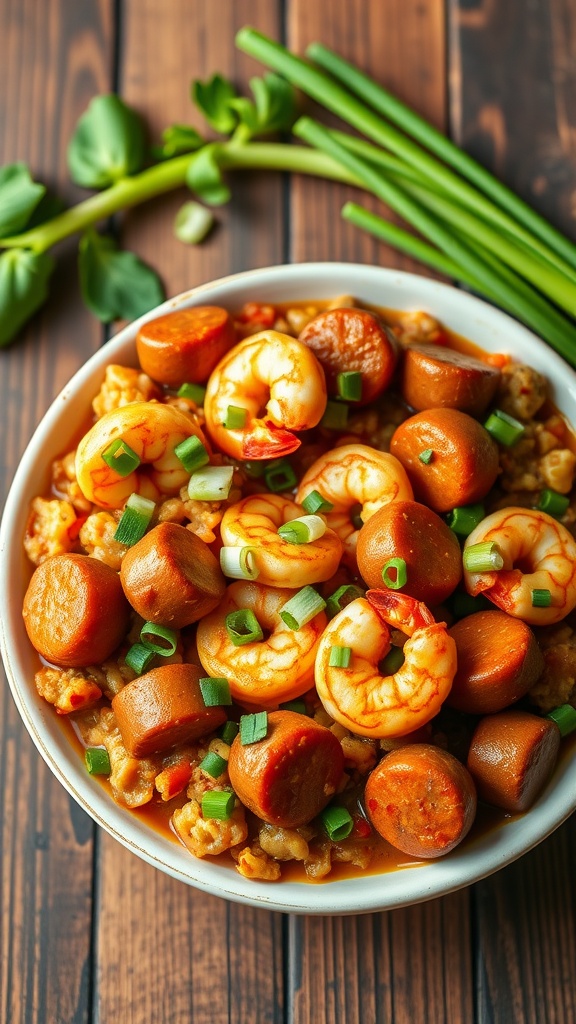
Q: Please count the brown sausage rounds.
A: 12